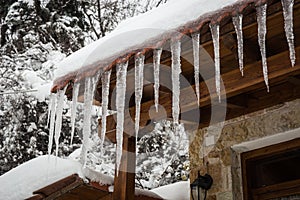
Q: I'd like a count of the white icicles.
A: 15